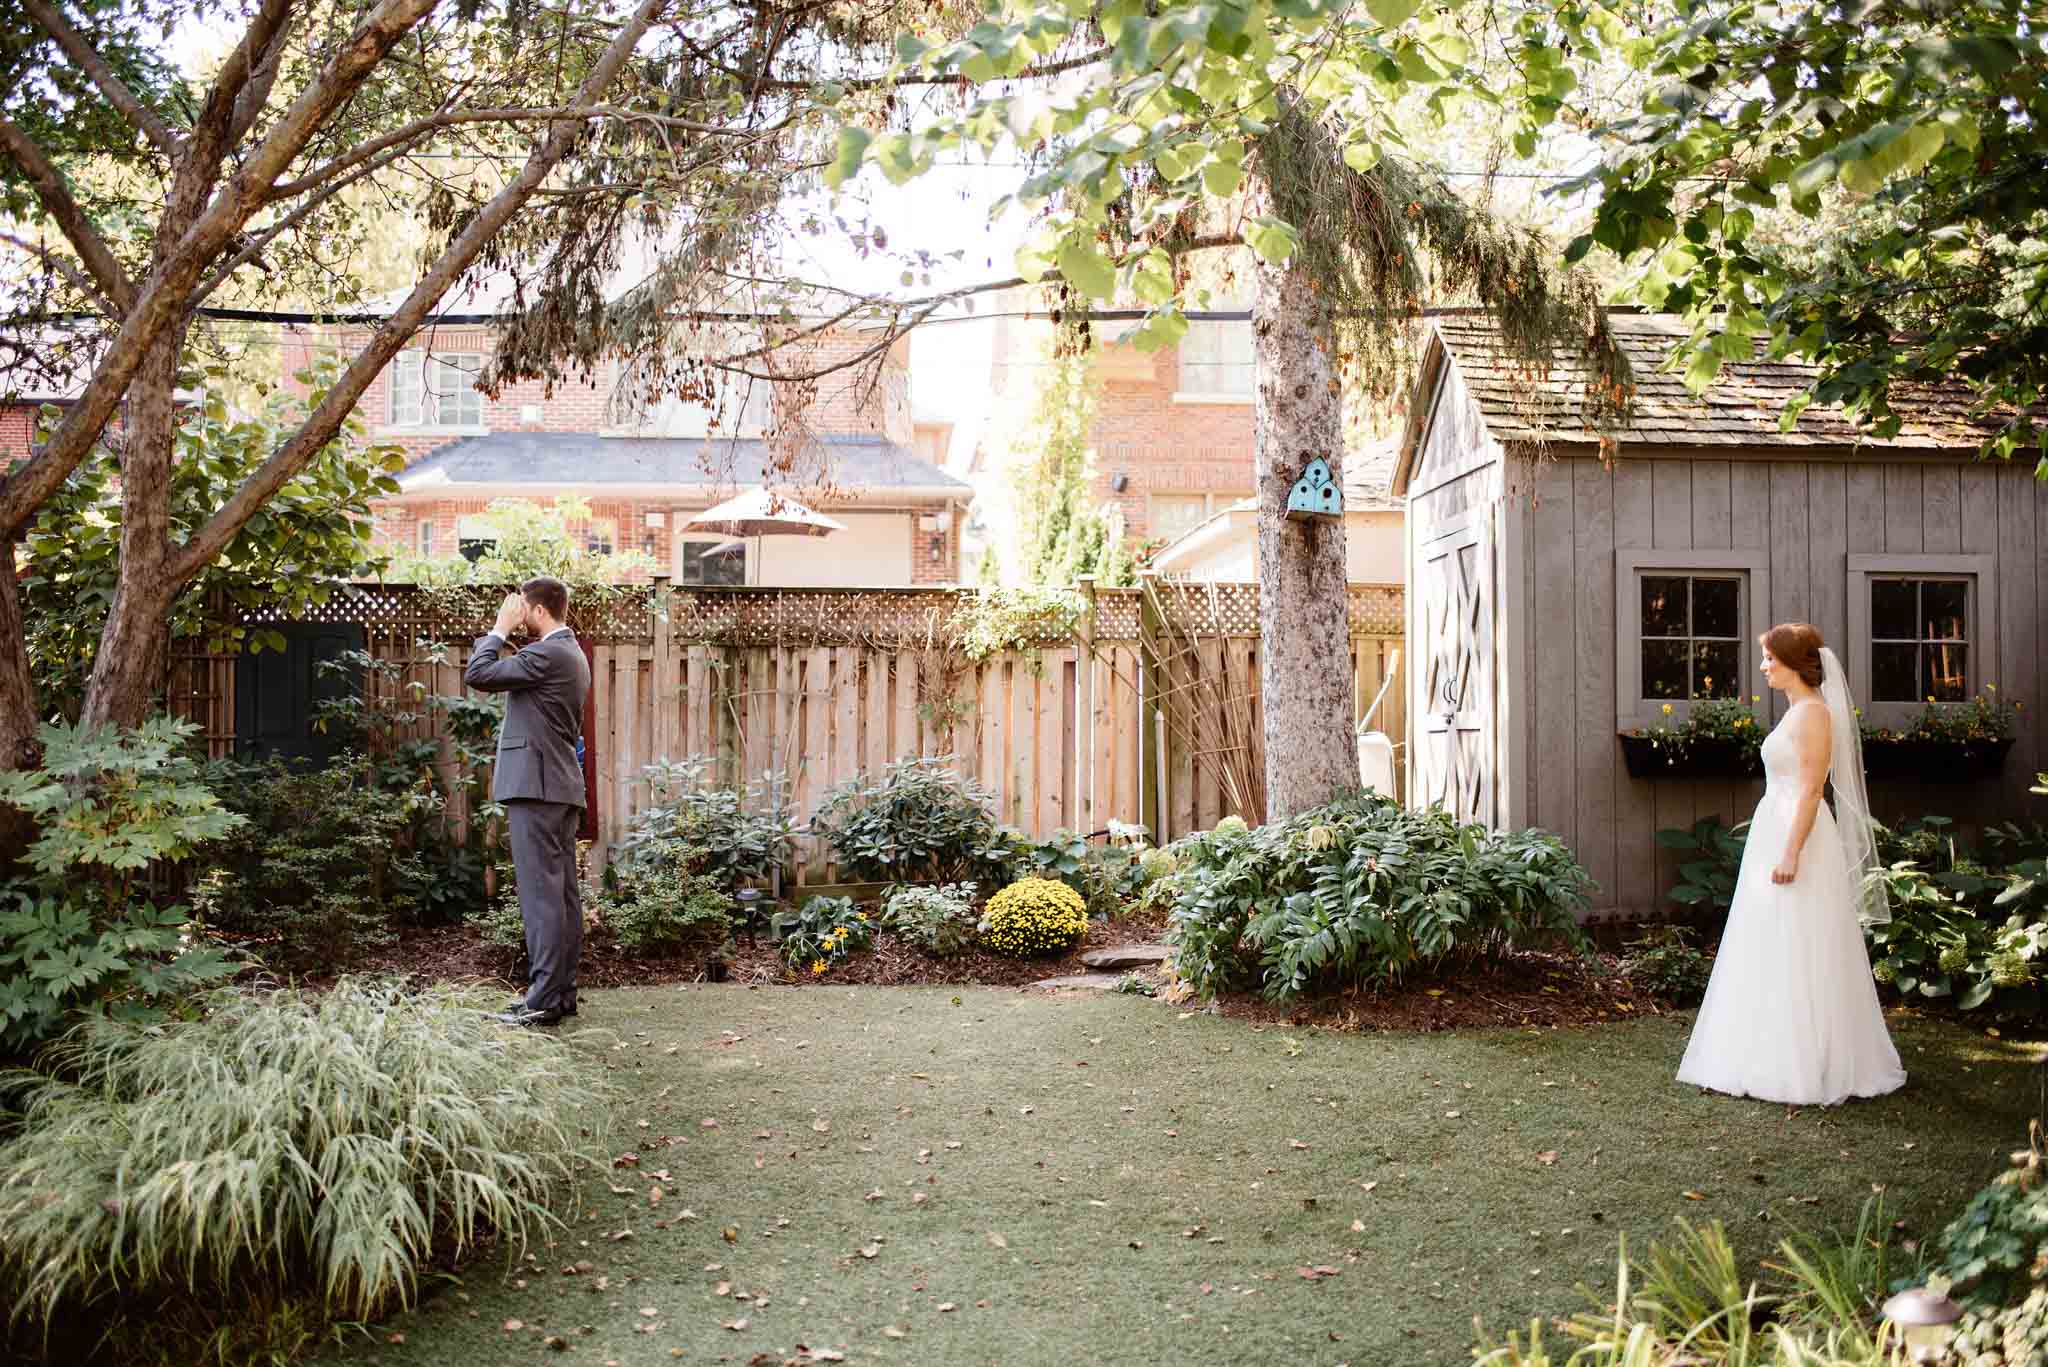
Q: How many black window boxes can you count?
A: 2